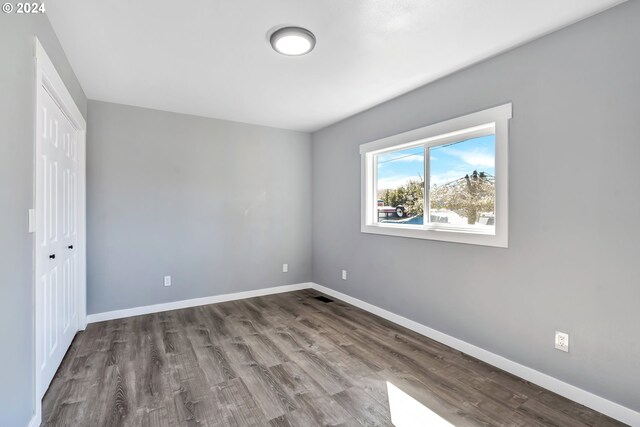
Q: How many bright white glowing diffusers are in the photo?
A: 1